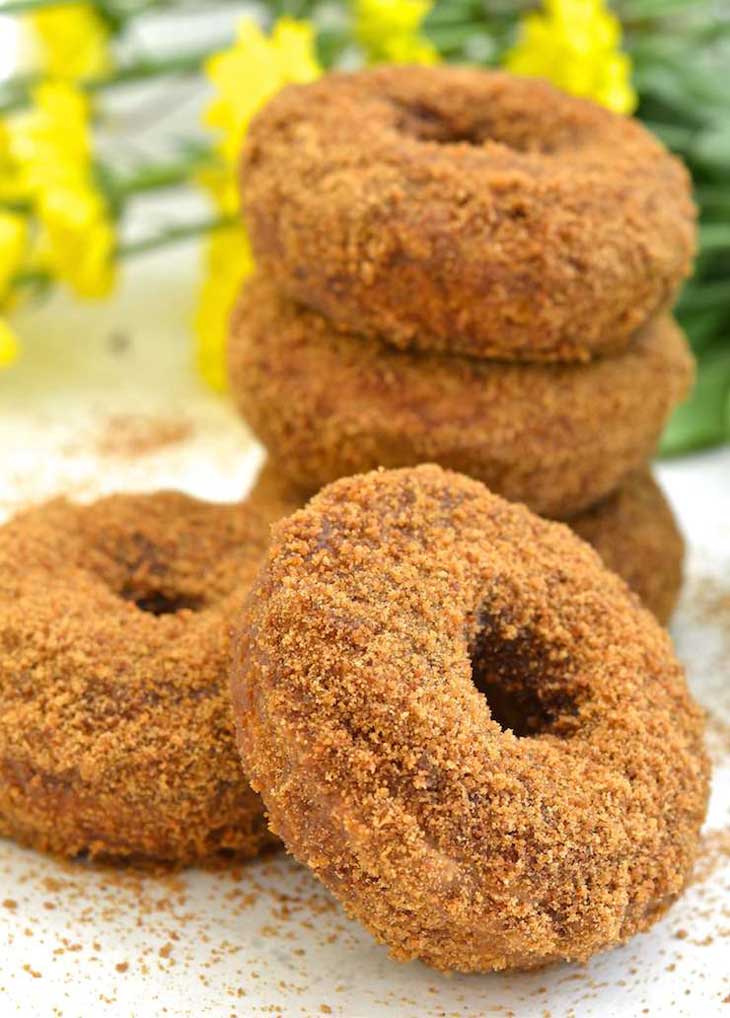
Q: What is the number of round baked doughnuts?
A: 5